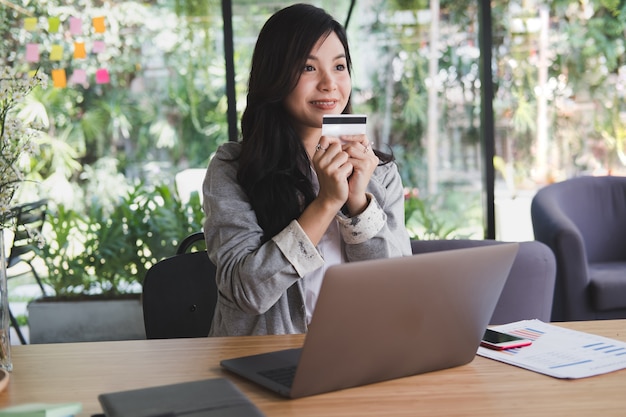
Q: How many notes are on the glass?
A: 12